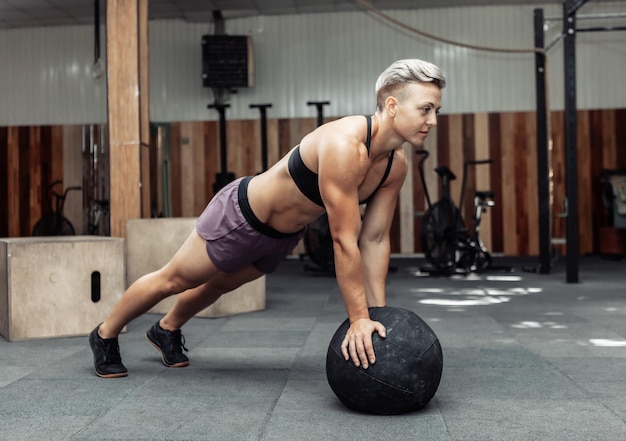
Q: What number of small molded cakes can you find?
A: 0